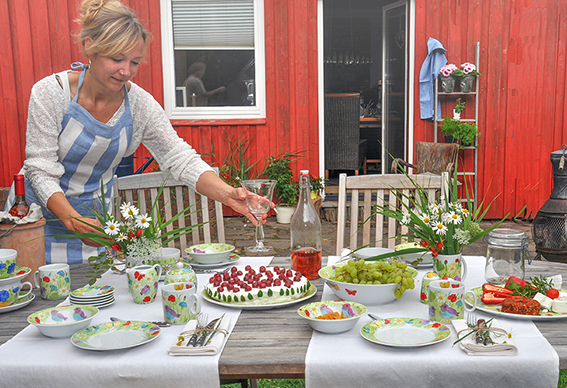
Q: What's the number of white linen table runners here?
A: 2